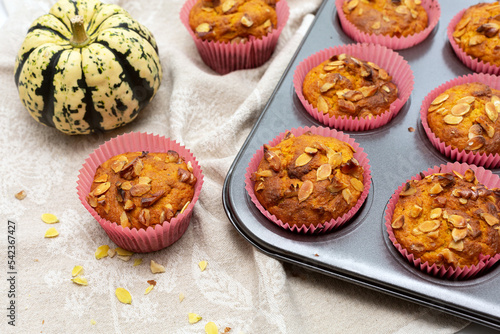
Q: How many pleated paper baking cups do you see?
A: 8